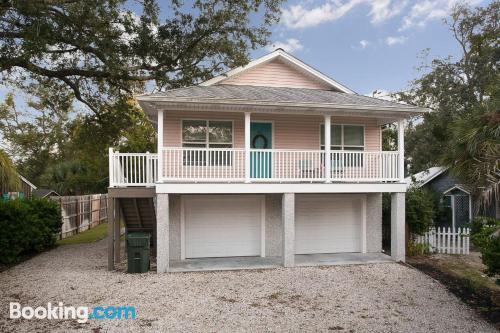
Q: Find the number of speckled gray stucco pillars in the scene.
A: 3